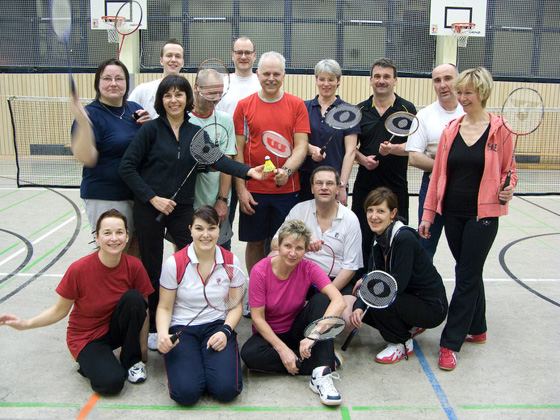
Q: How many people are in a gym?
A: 15